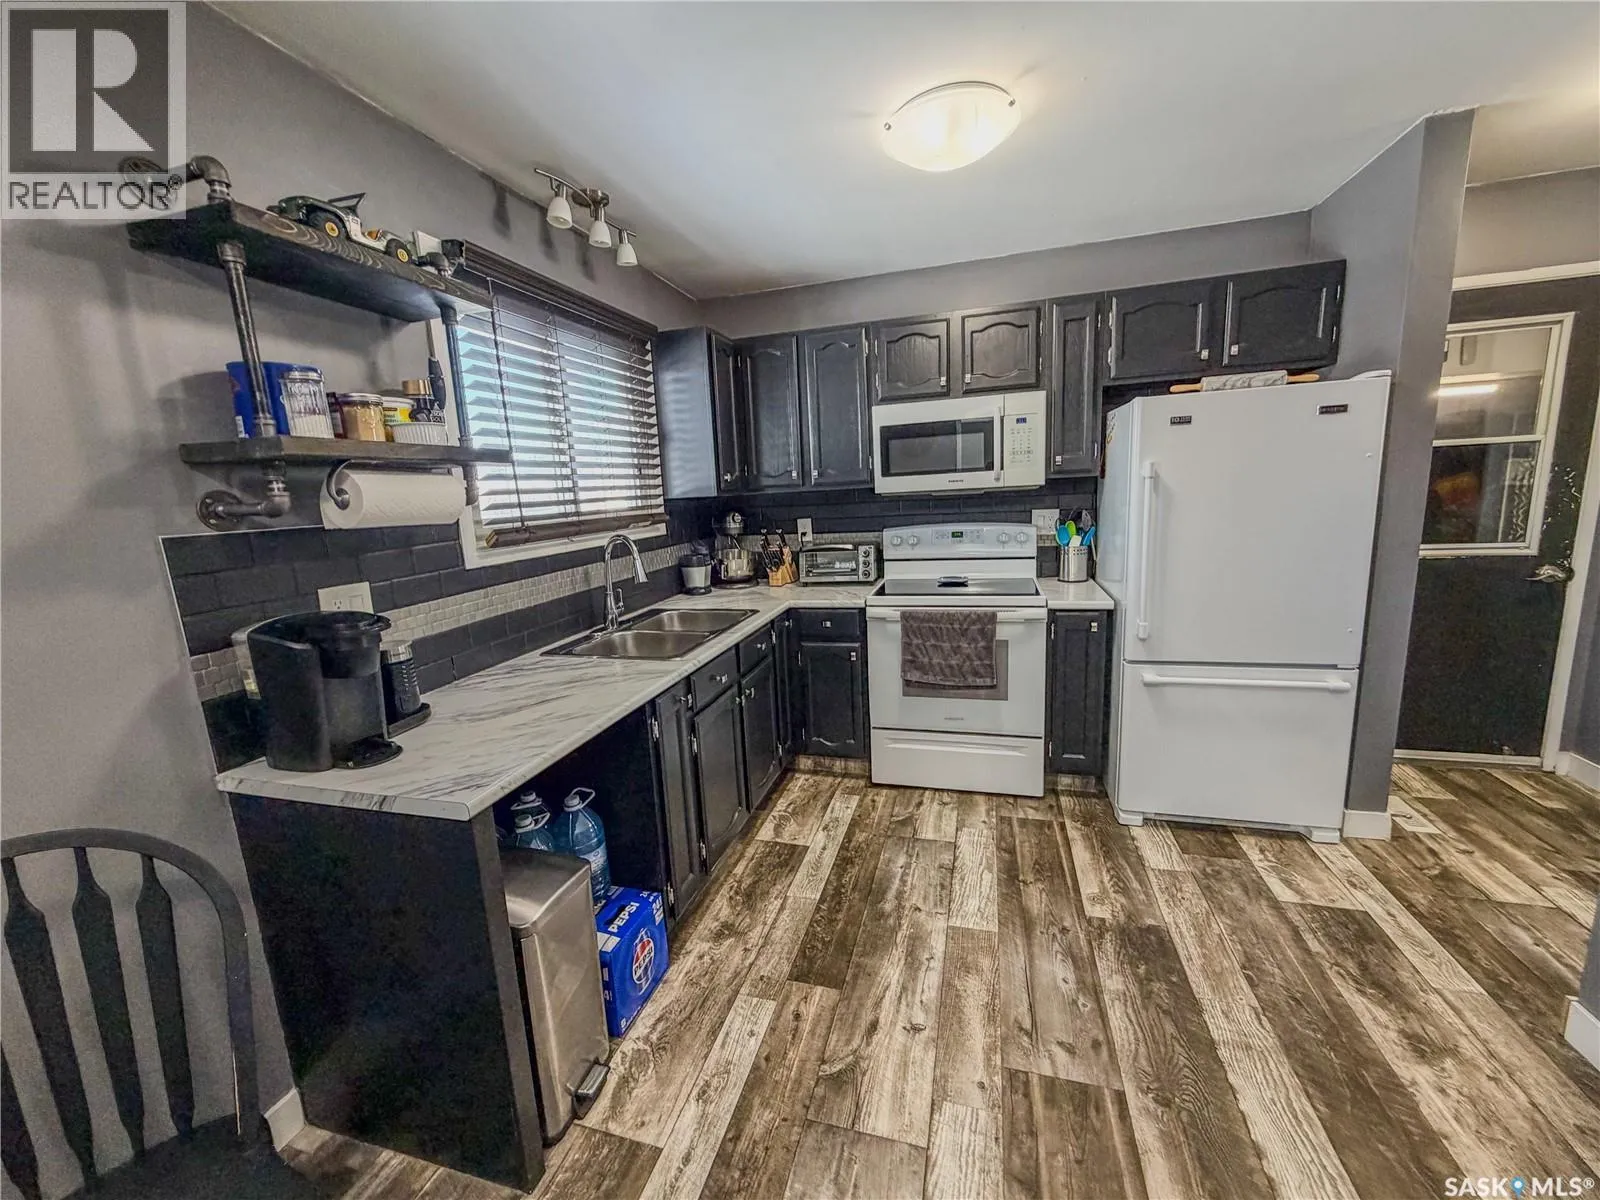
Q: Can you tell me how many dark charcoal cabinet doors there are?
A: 14